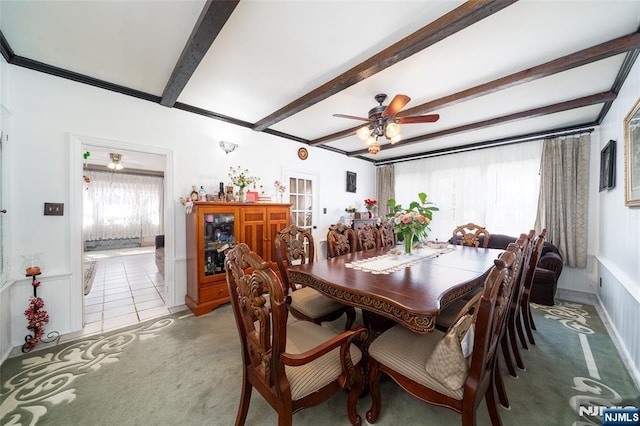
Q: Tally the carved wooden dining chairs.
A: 10